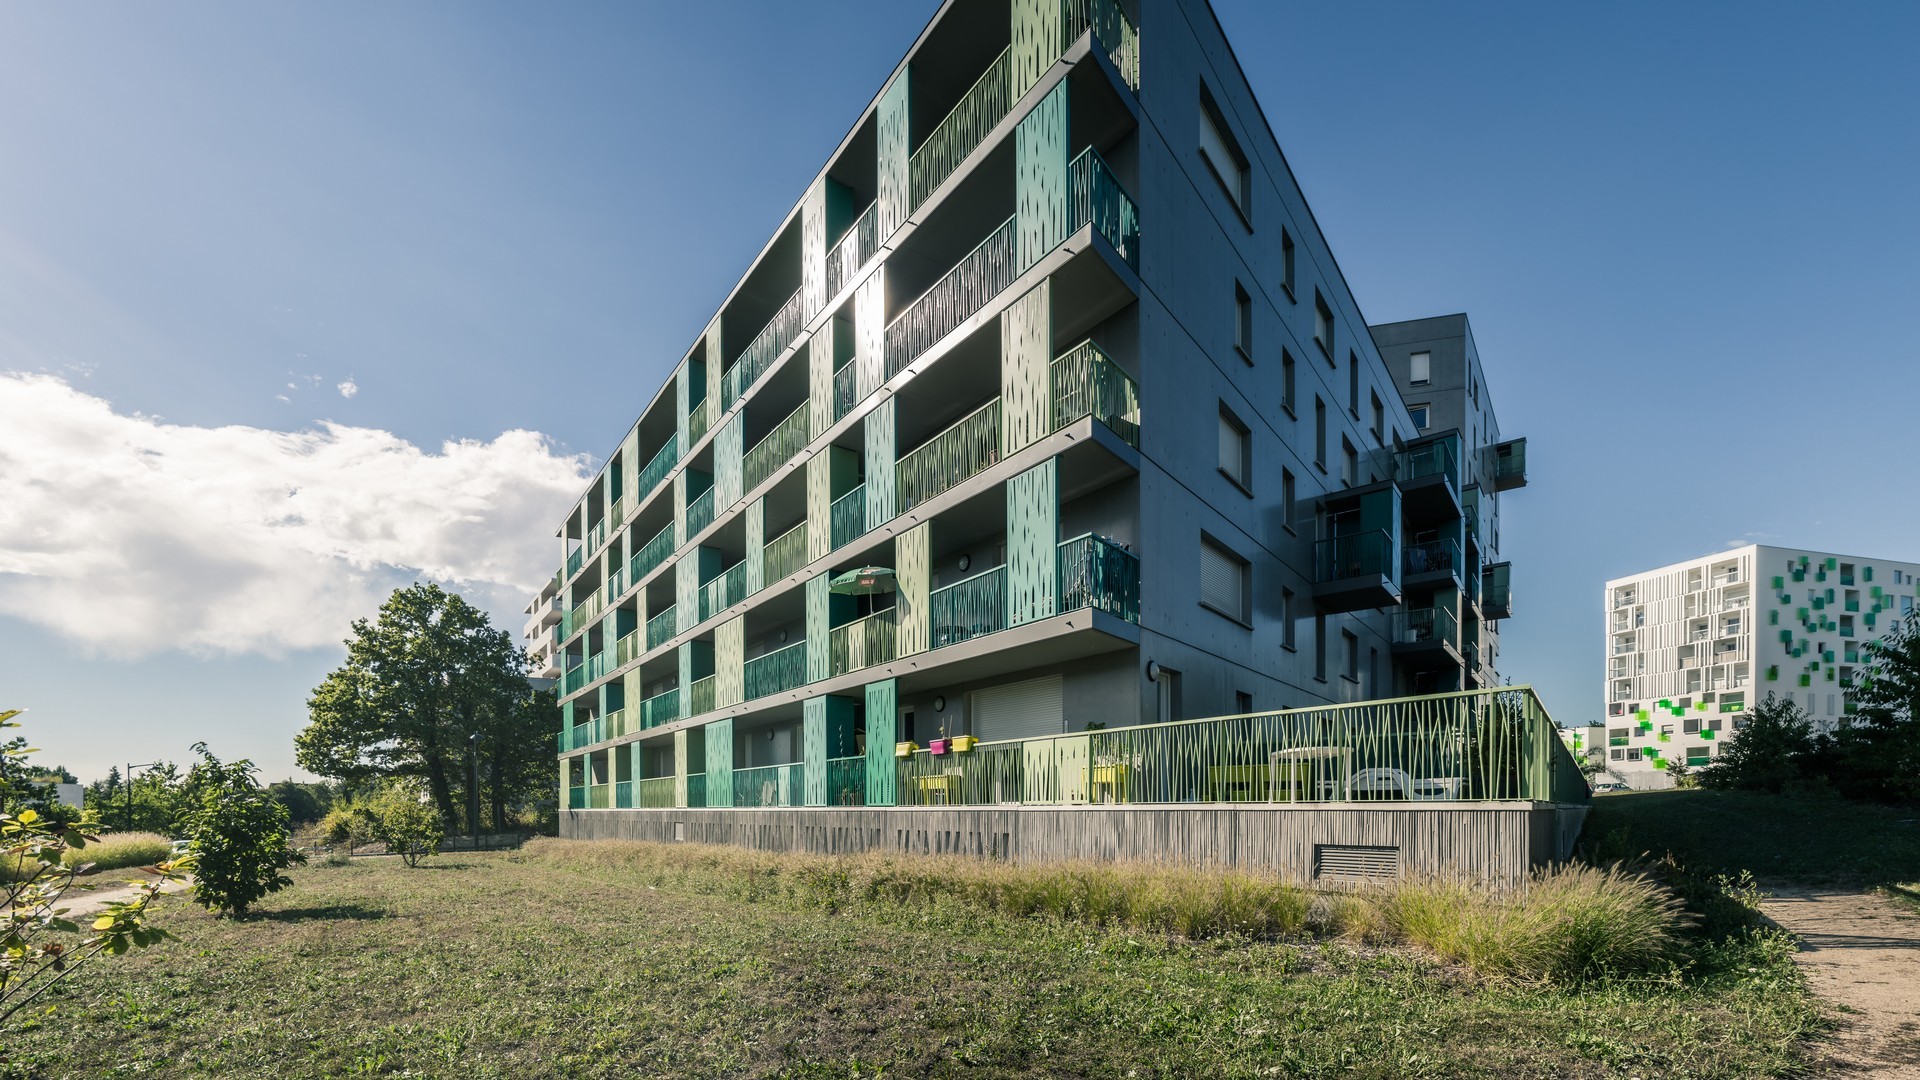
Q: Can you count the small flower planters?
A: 3